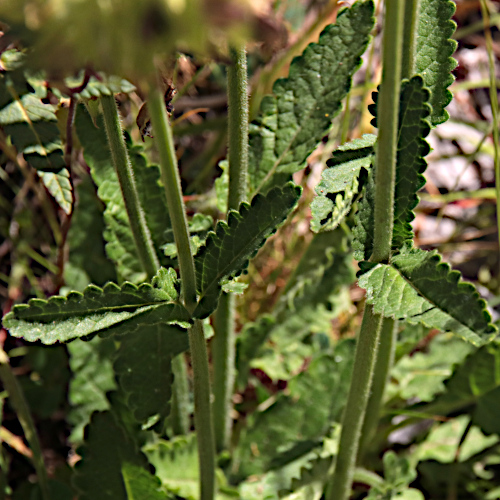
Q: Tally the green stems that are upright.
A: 5